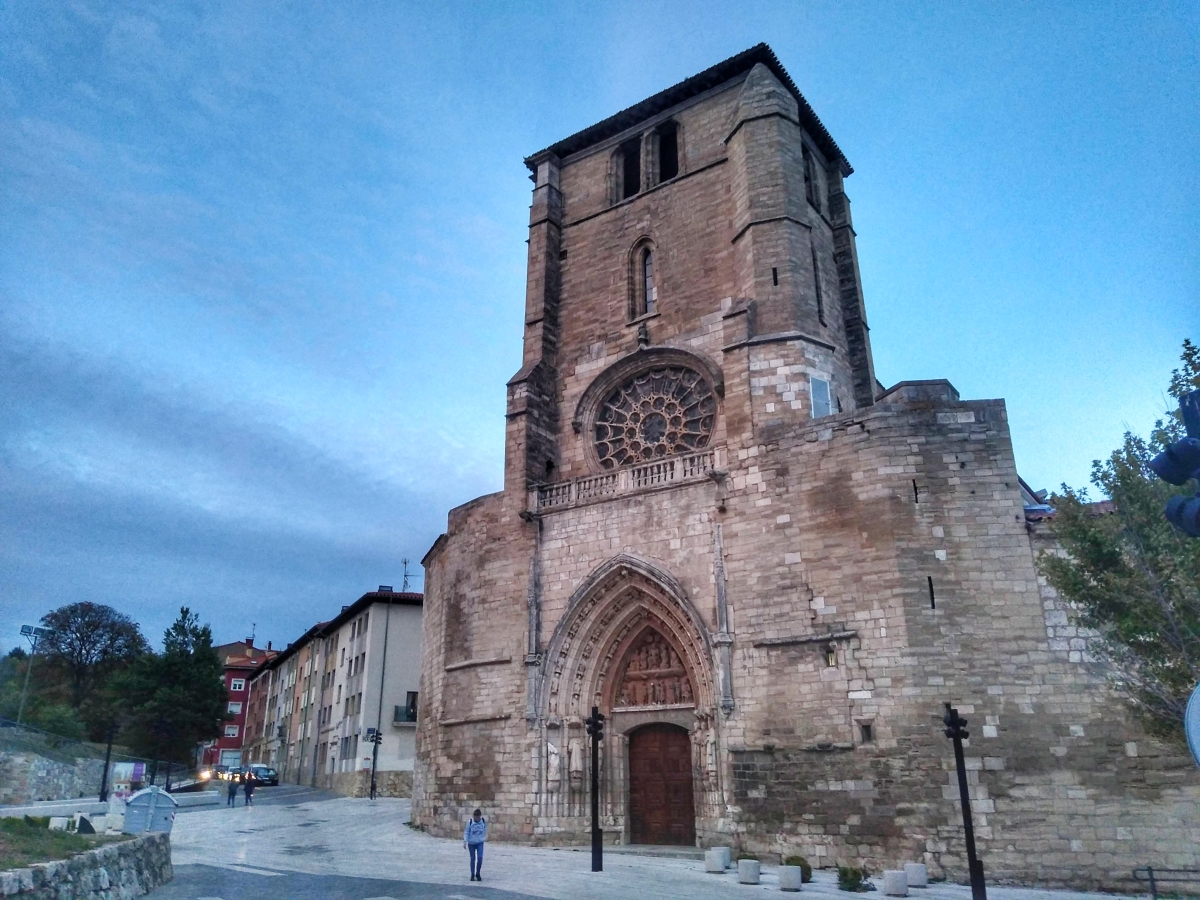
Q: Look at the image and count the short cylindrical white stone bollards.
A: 6